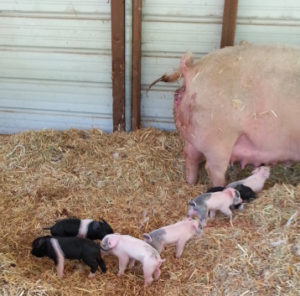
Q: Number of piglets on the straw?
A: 7